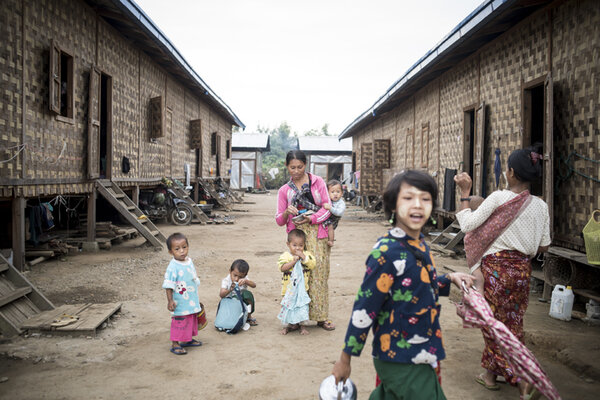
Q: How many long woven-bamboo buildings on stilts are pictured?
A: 2